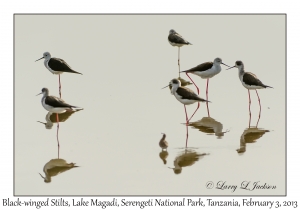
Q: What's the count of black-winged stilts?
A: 6